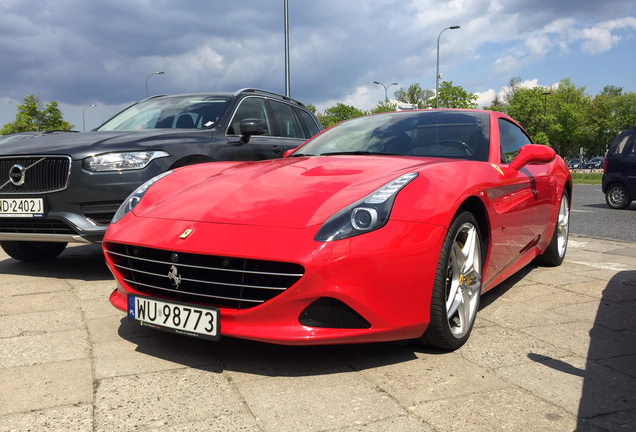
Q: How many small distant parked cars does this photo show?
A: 2